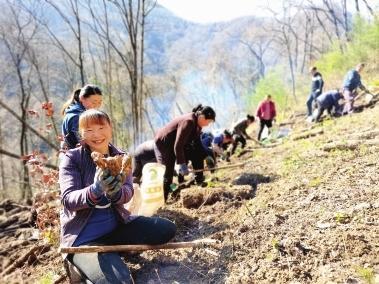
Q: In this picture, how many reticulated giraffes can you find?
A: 0